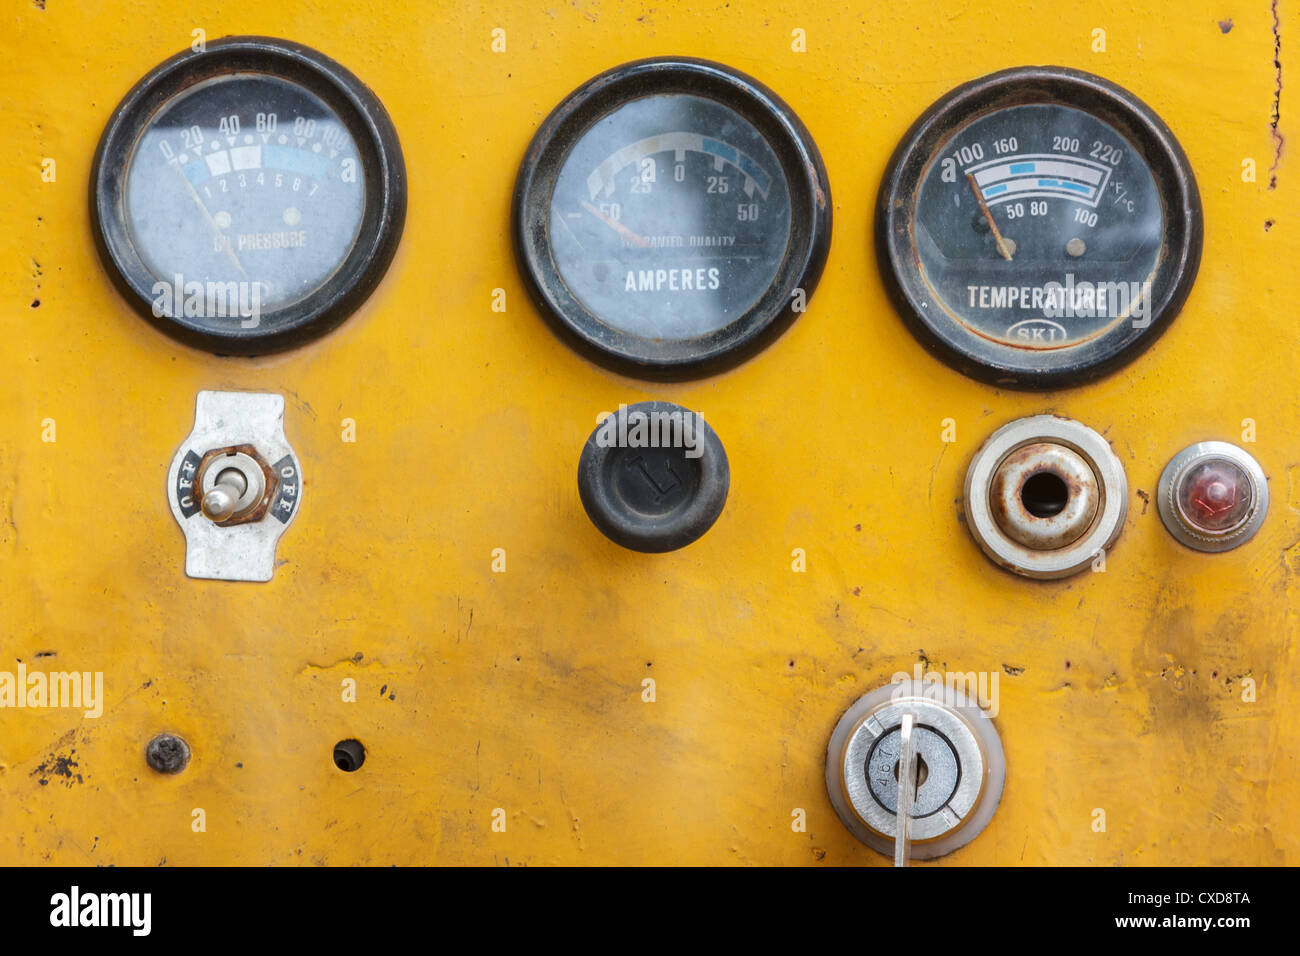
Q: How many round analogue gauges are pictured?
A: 3